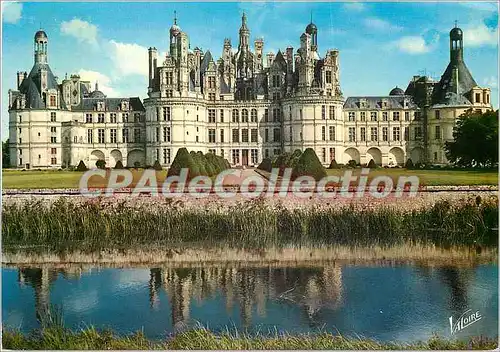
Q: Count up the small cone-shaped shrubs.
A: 6